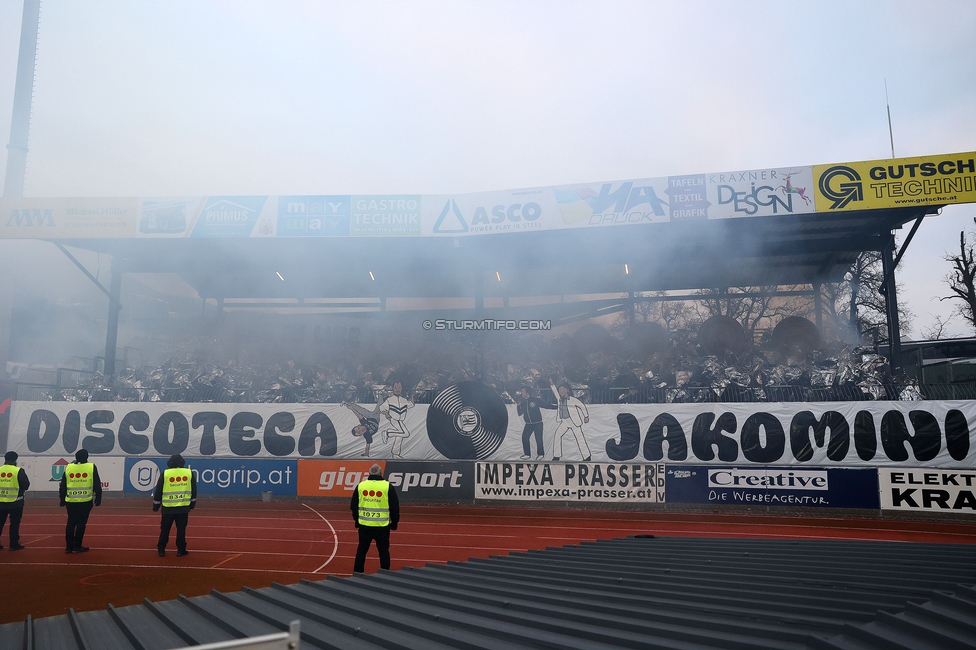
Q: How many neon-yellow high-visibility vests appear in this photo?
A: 4